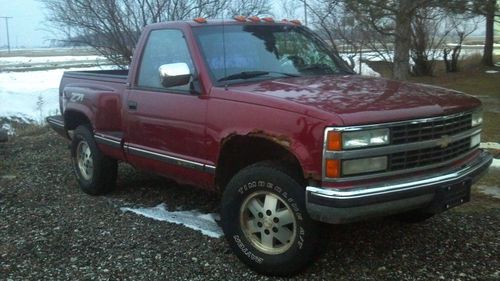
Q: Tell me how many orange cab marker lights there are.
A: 5